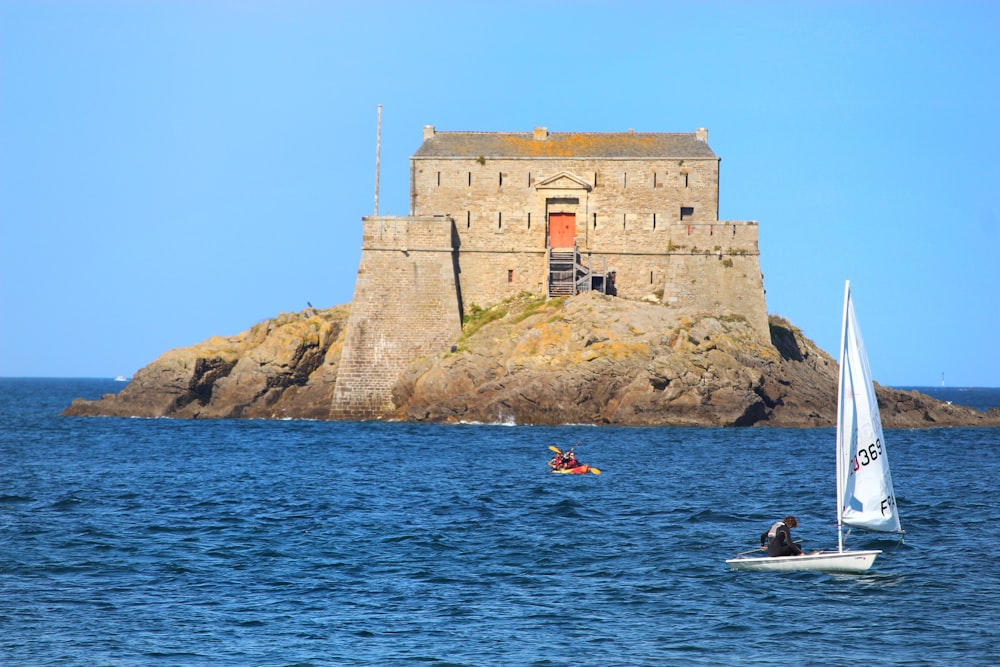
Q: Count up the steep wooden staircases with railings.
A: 1